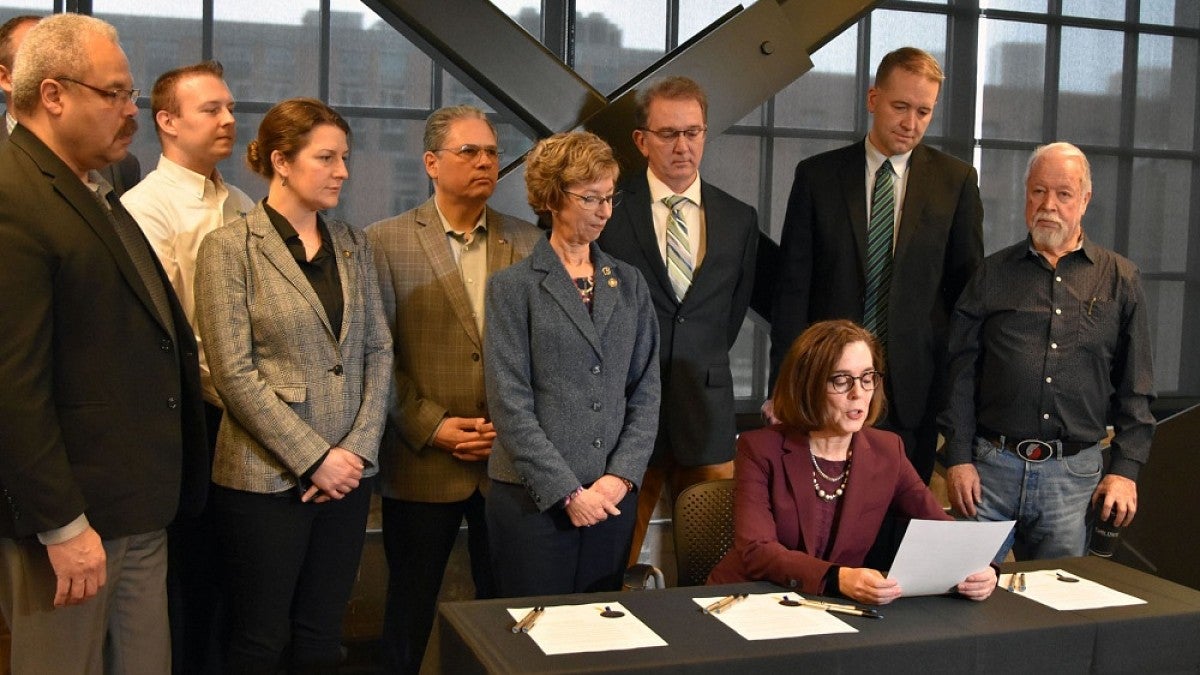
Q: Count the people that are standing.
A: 9